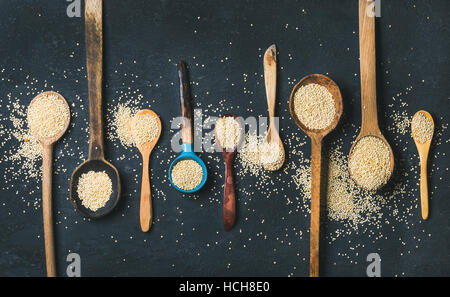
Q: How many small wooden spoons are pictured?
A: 4